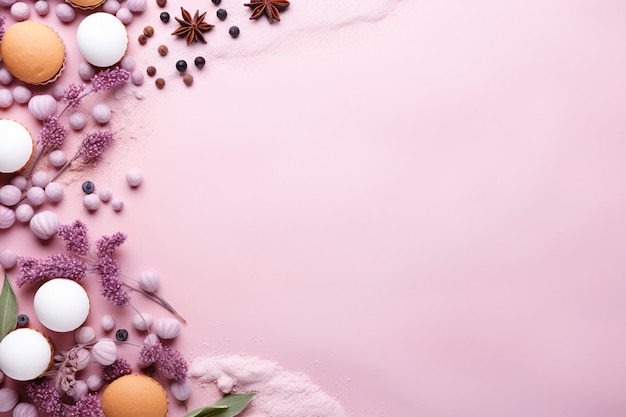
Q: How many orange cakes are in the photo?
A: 3